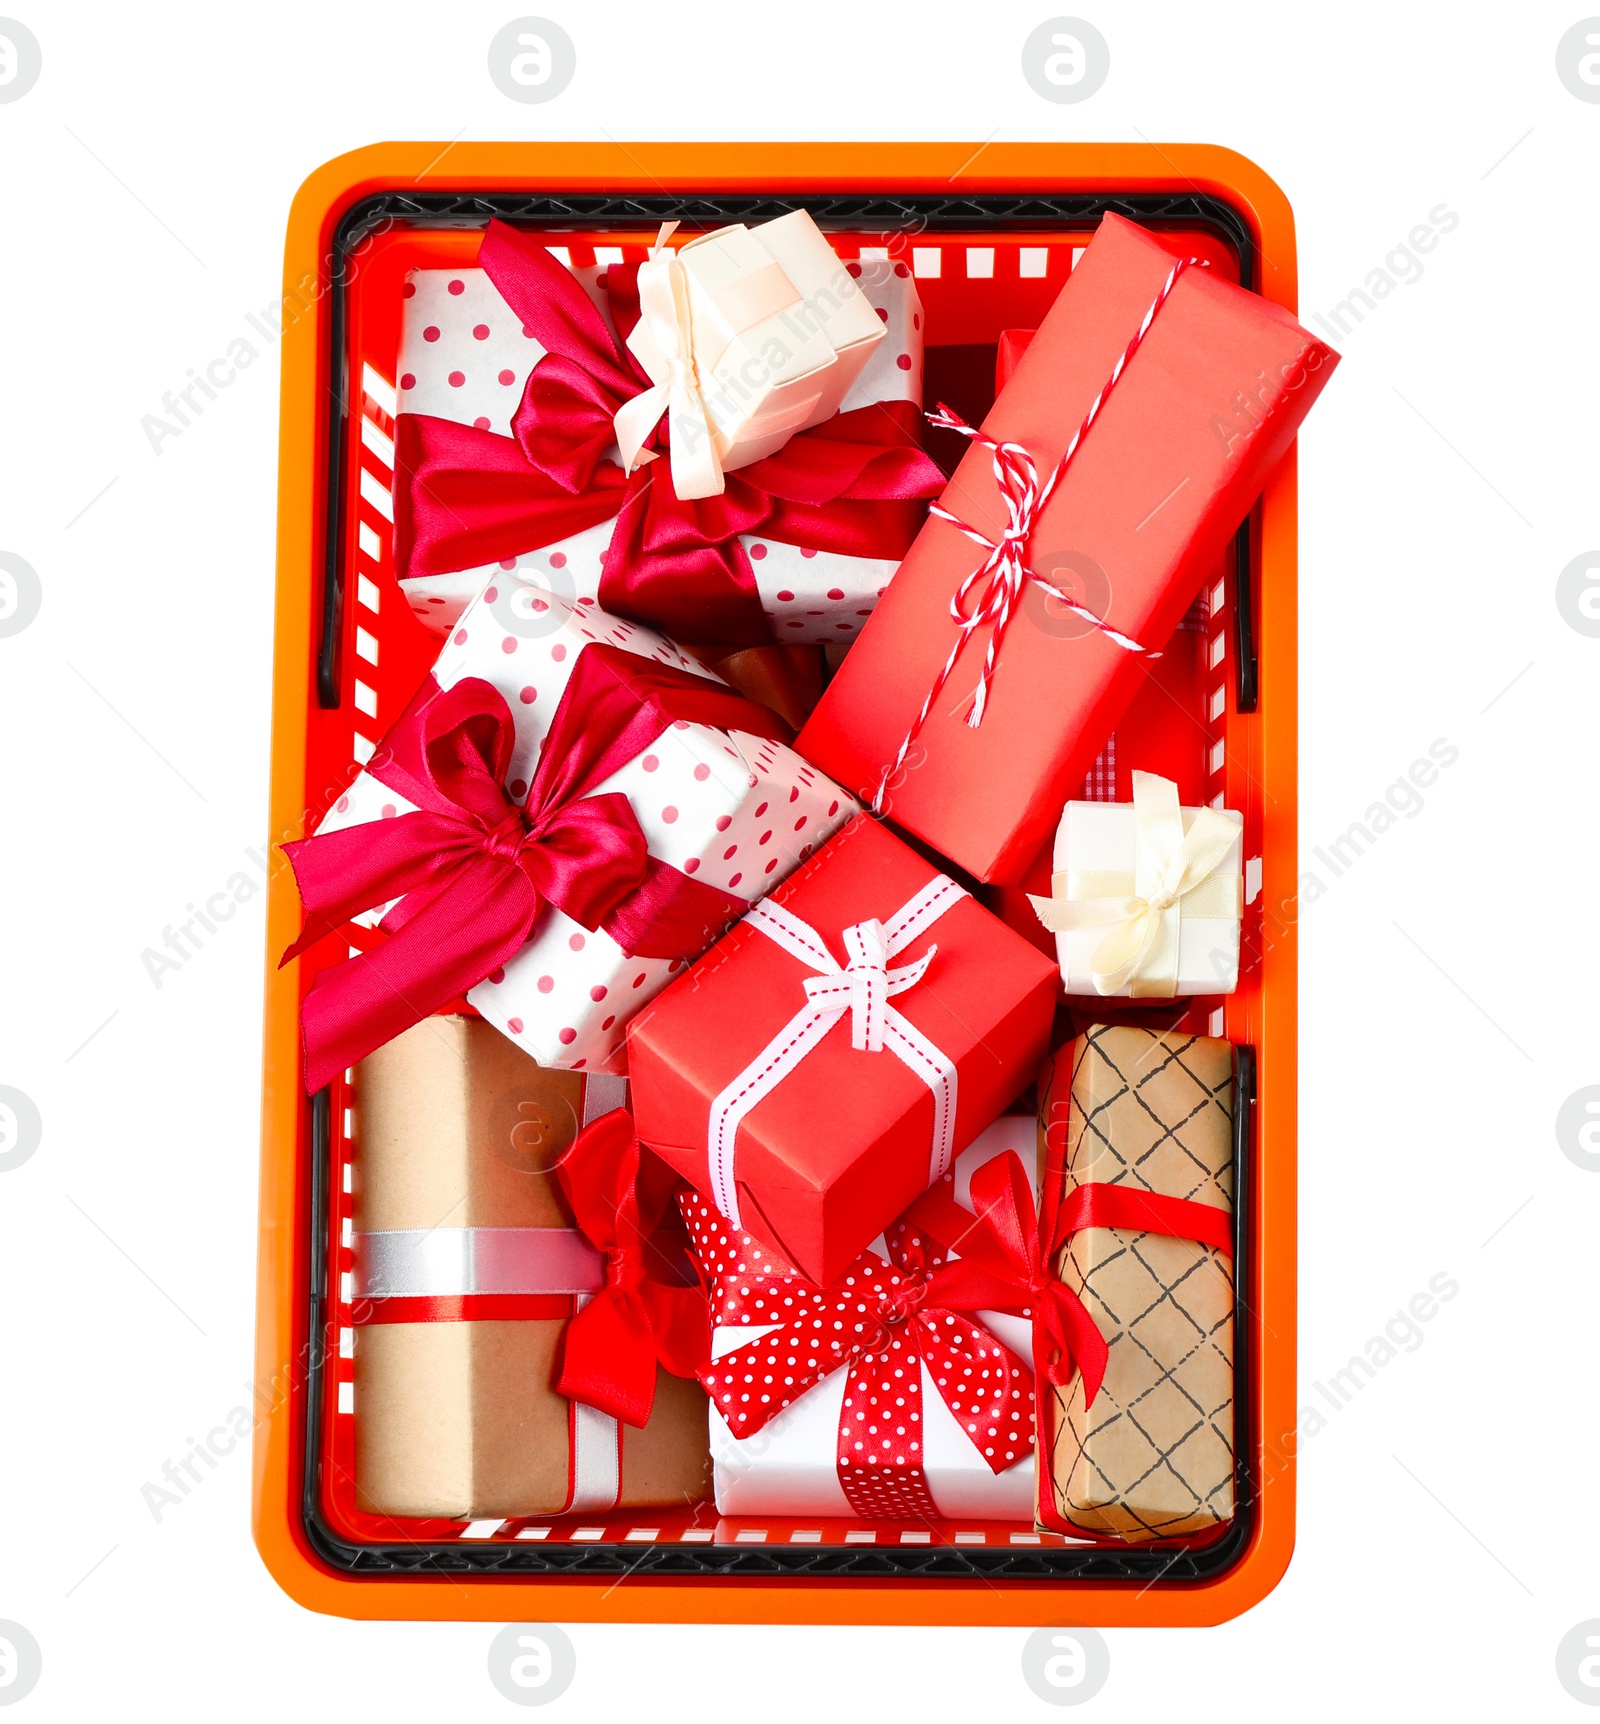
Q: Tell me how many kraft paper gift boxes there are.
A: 2